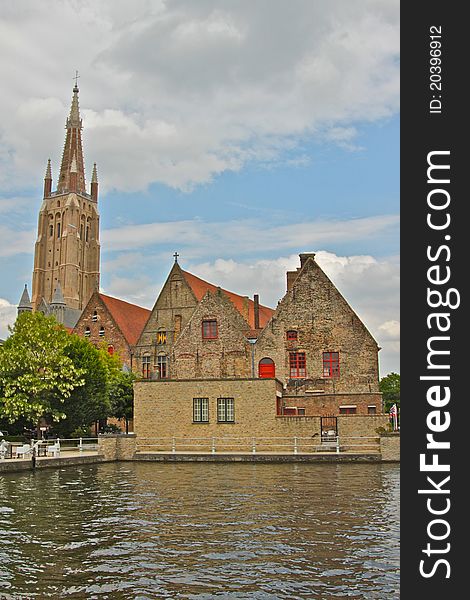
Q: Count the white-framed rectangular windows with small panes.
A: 2